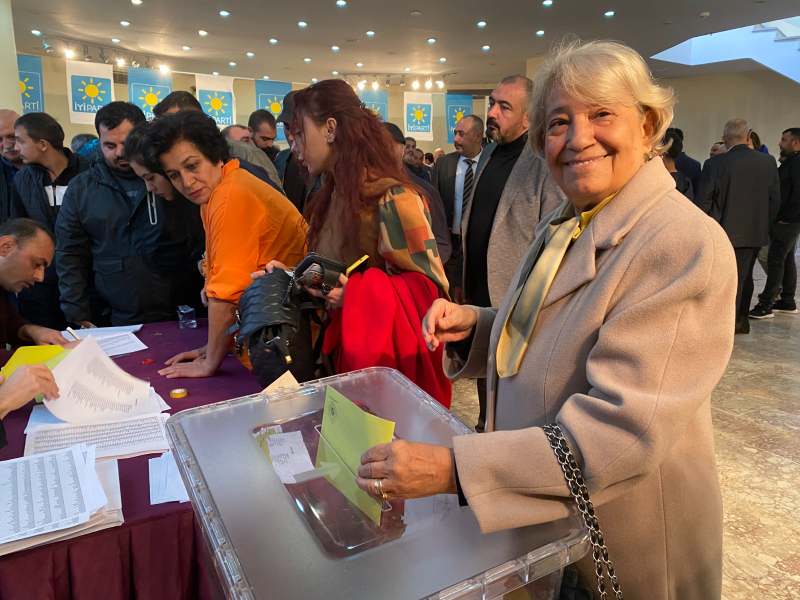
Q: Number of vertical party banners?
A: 8